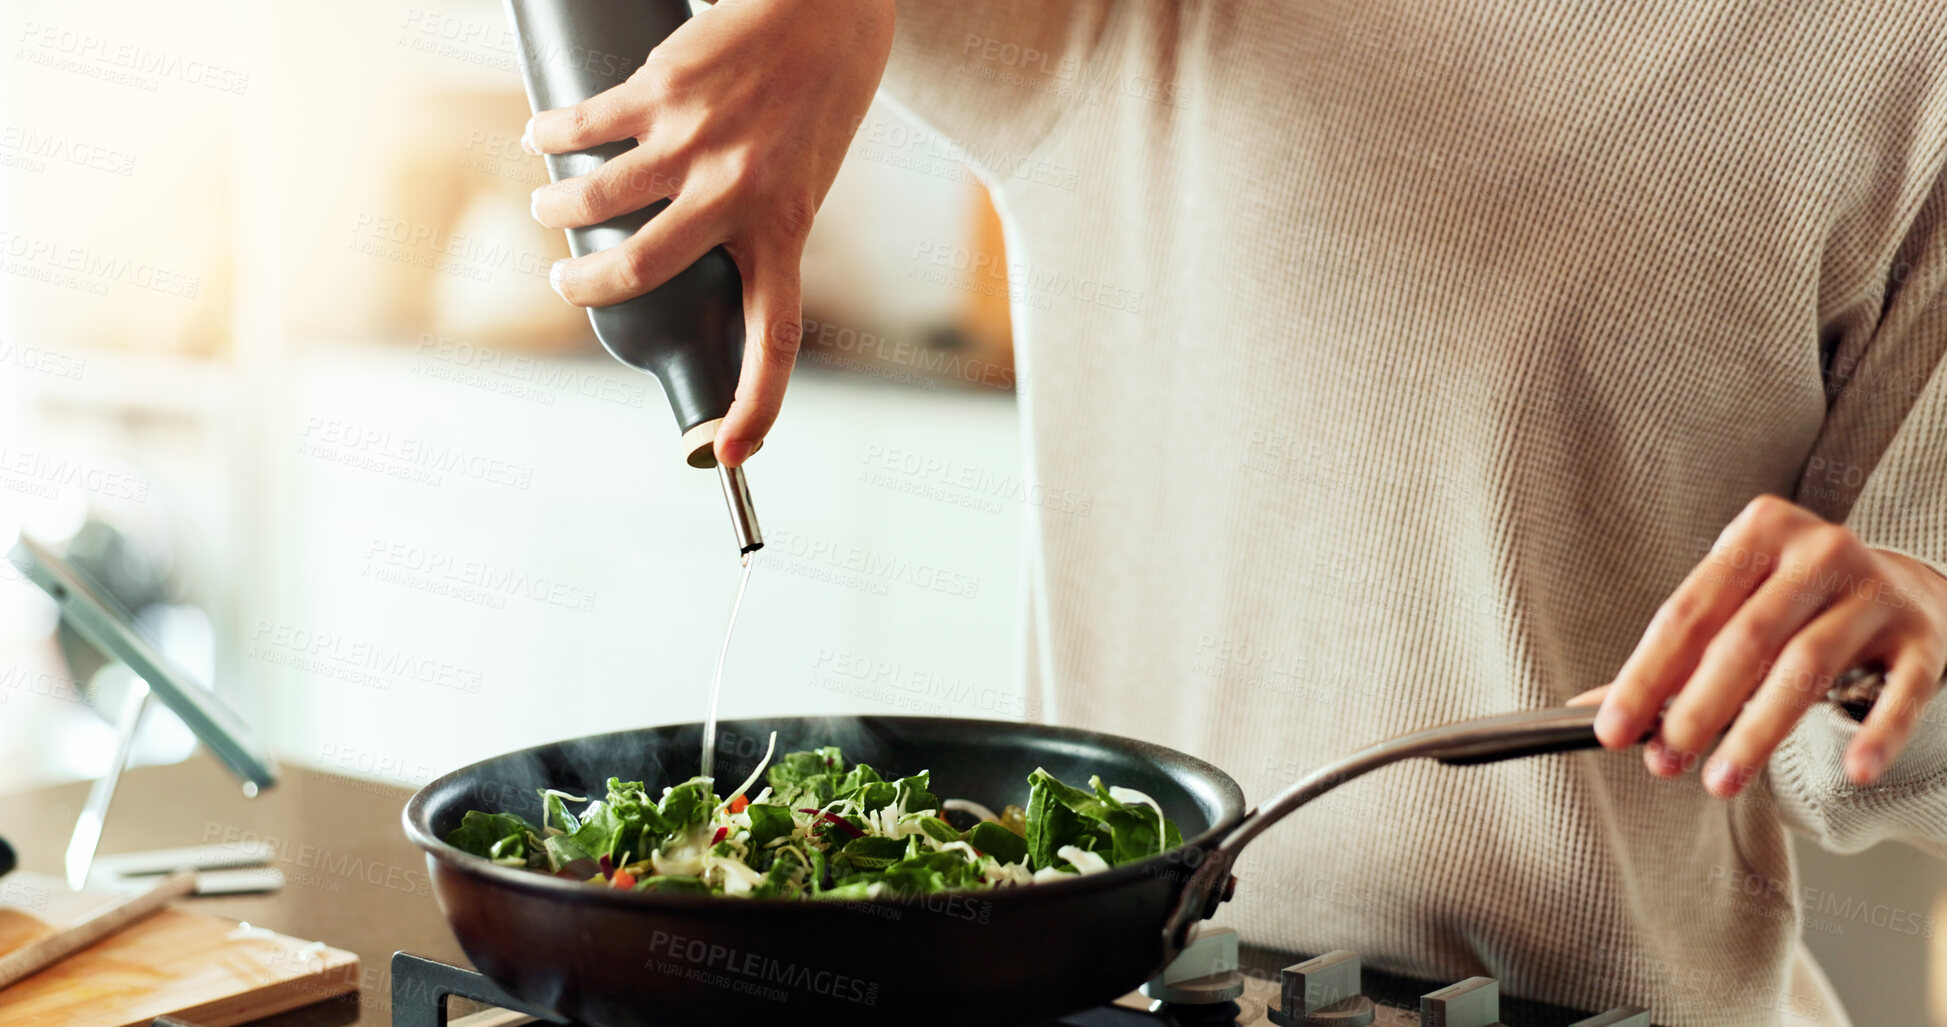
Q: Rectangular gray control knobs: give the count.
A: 4